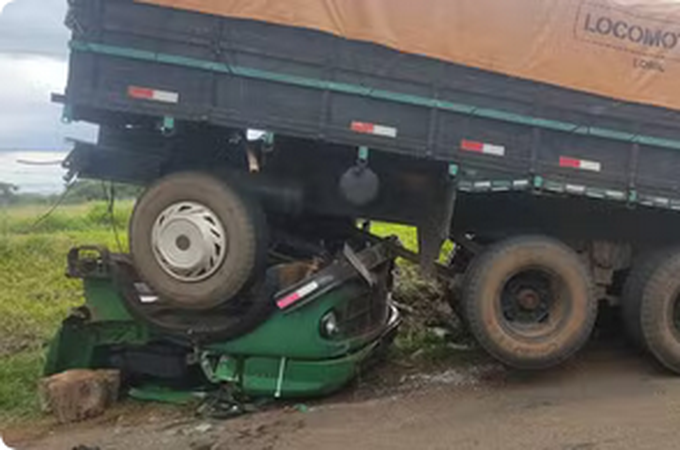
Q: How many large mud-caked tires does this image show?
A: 3